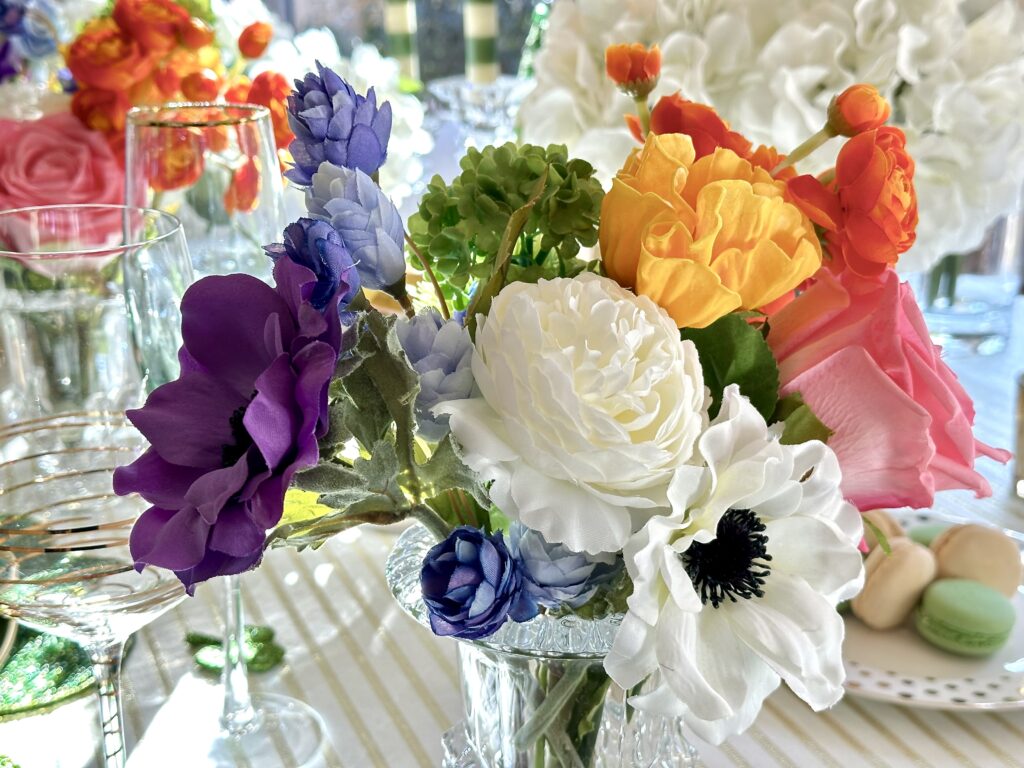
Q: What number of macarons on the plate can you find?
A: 5